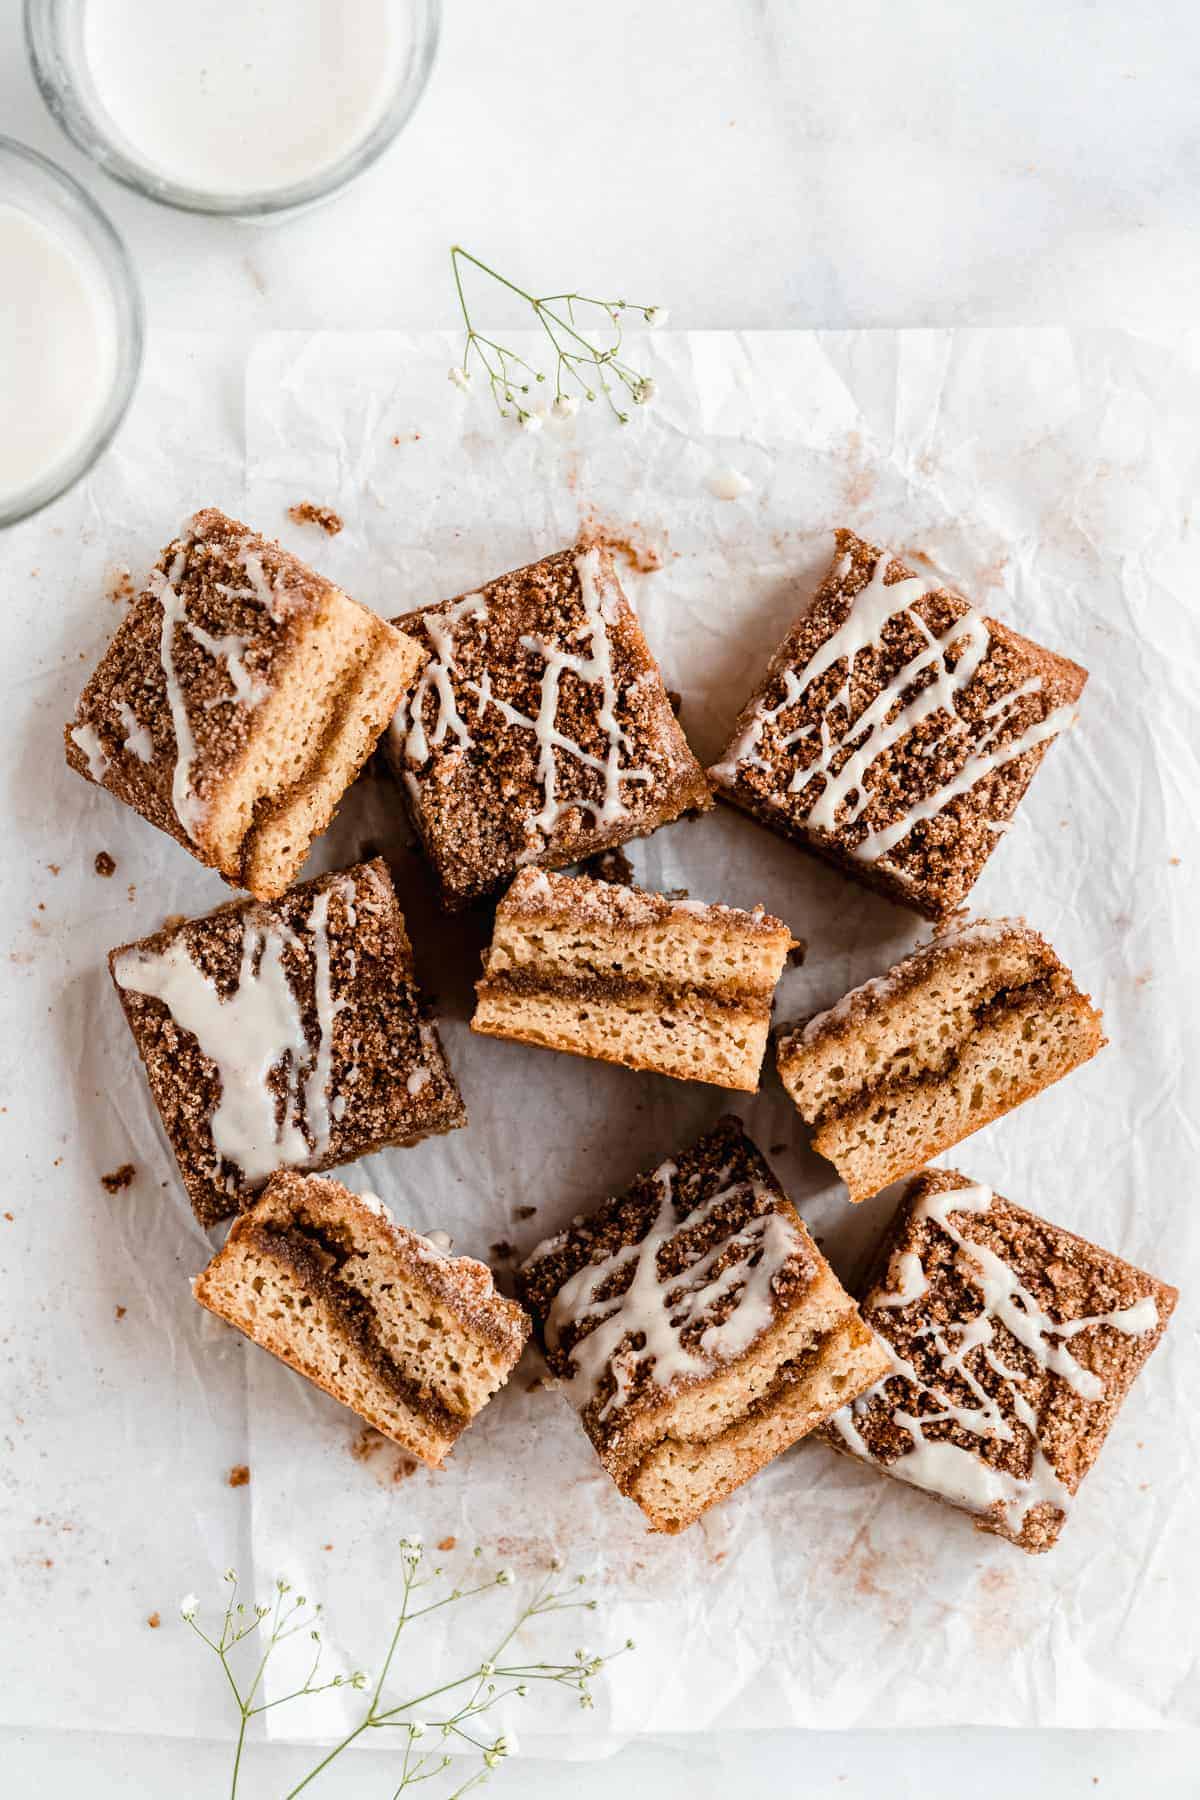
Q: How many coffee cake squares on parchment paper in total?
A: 9